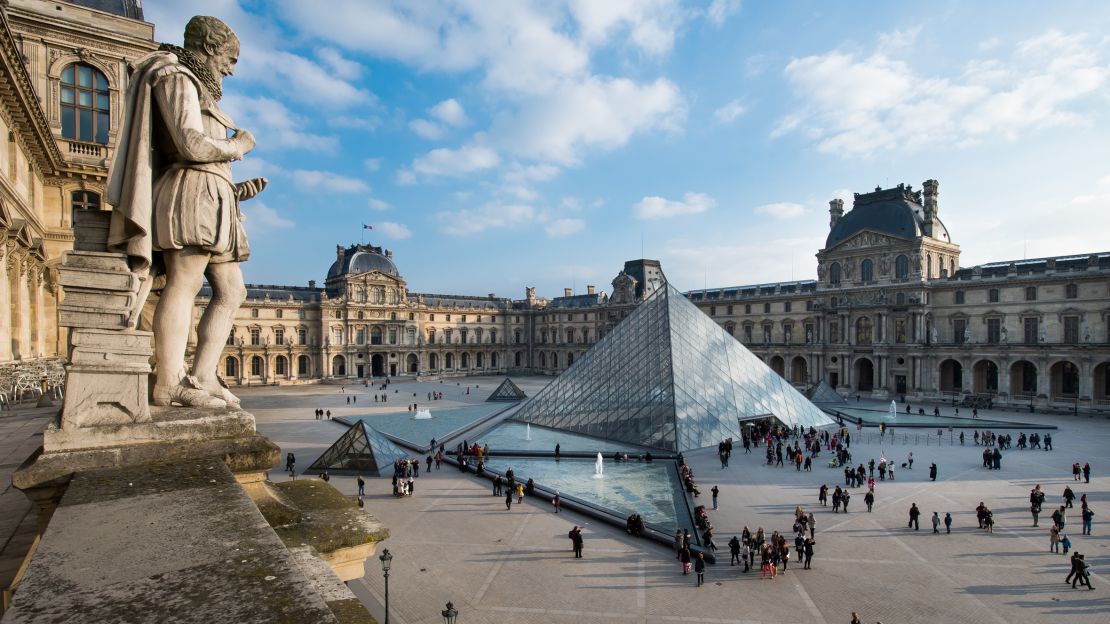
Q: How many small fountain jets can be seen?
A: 4